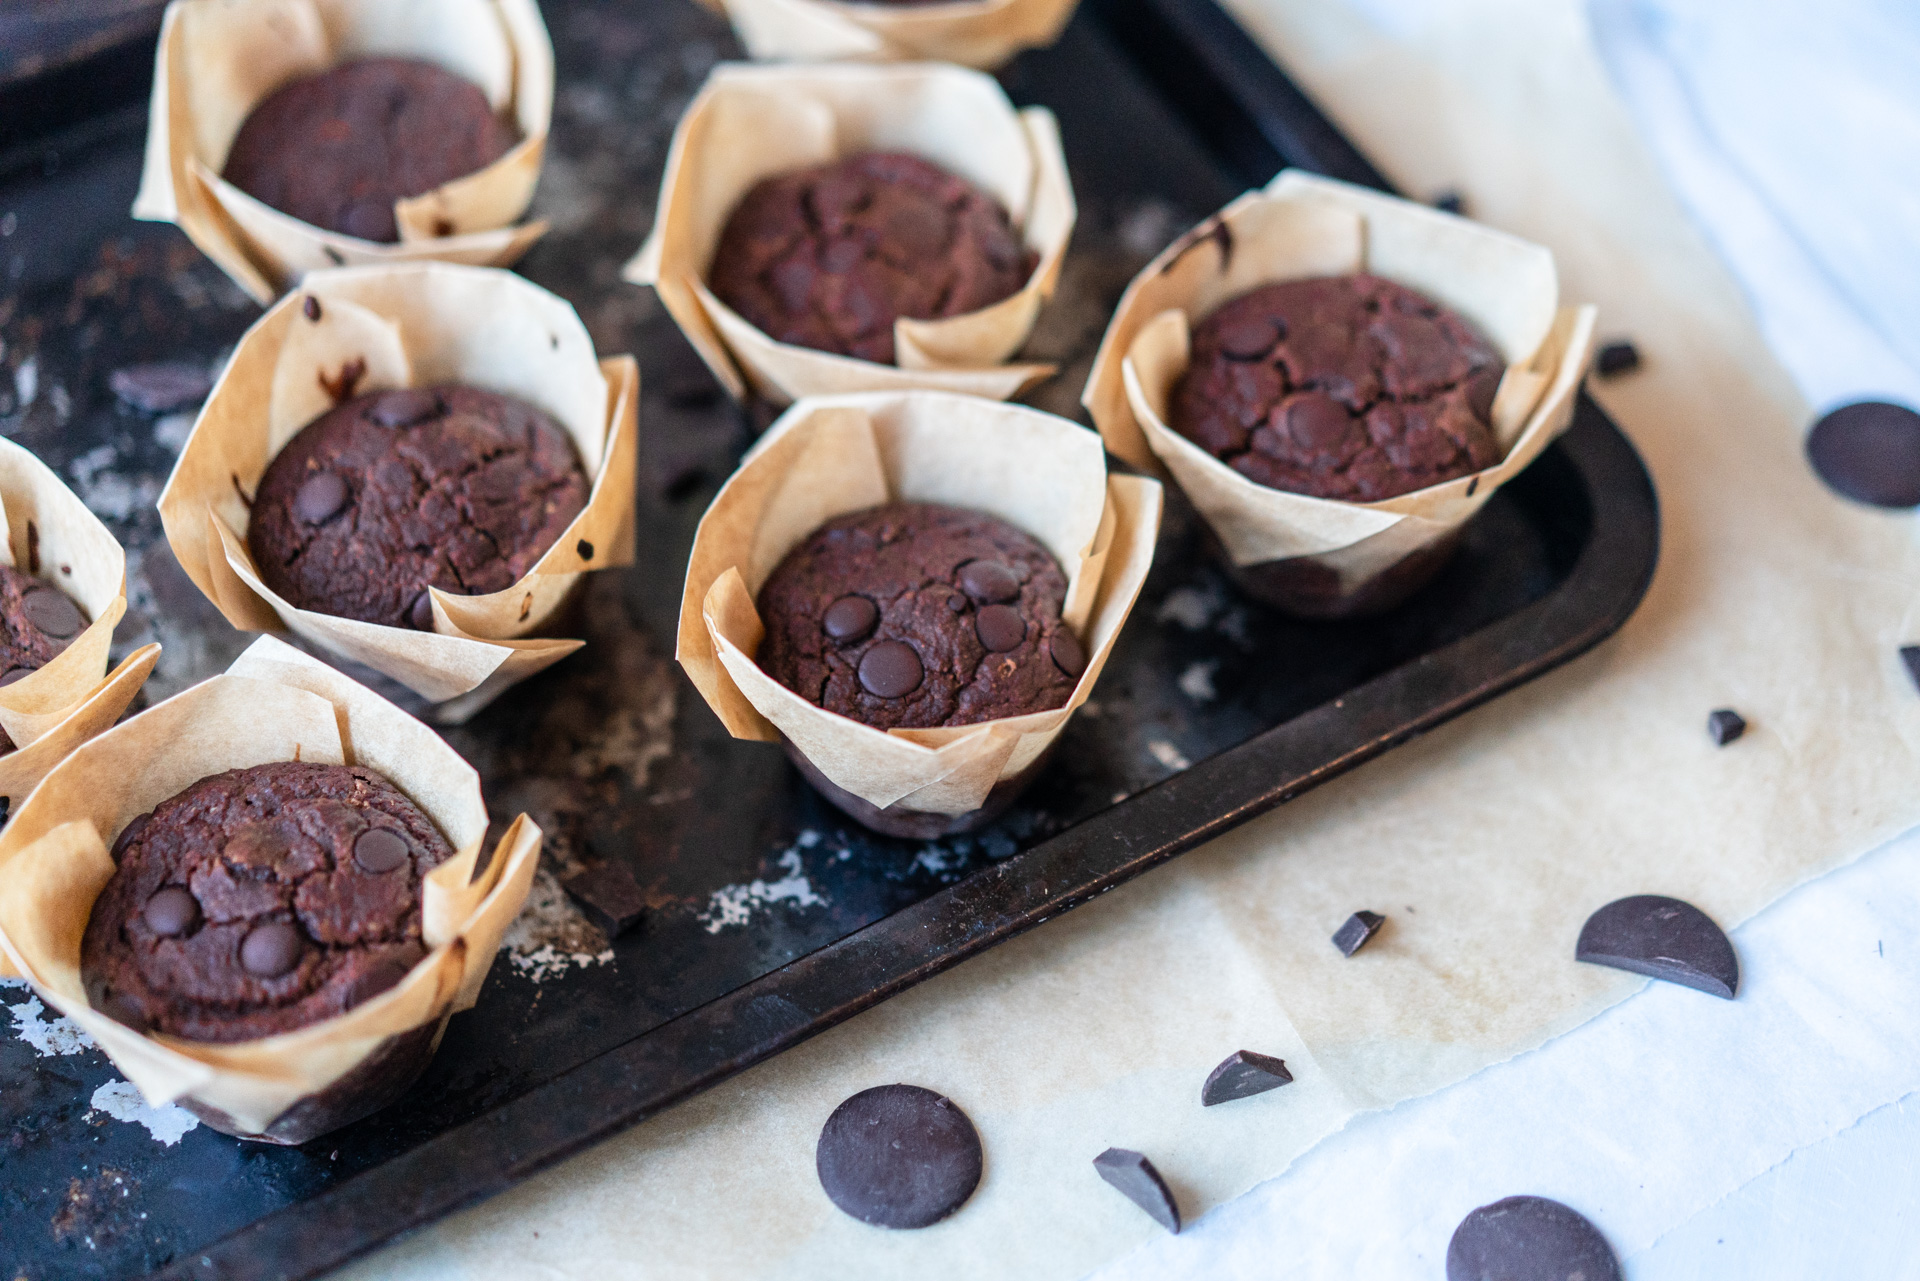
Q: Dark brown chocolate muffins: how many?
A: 8